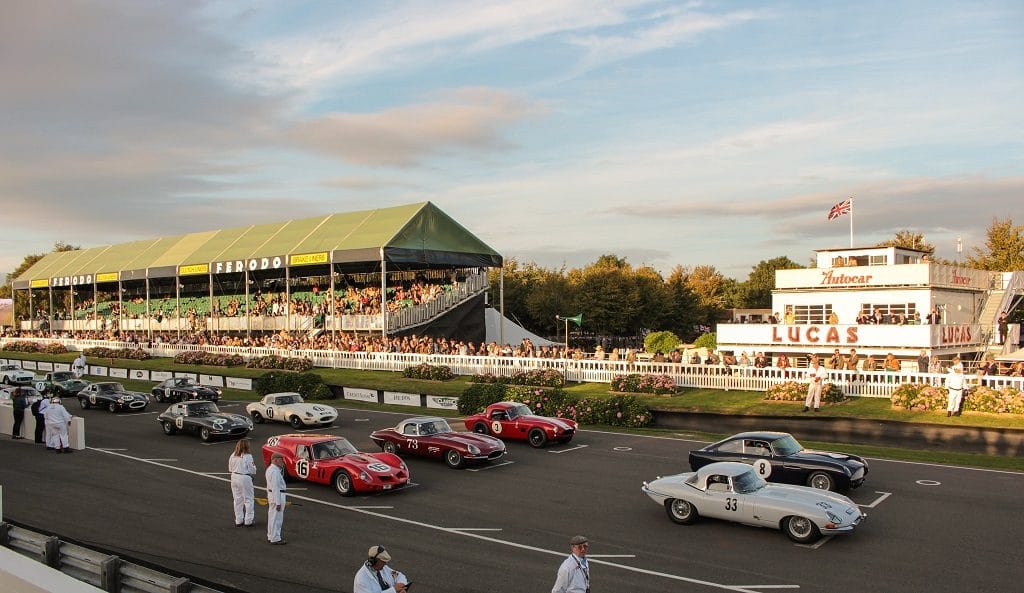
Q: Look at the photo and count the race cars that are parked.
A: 12